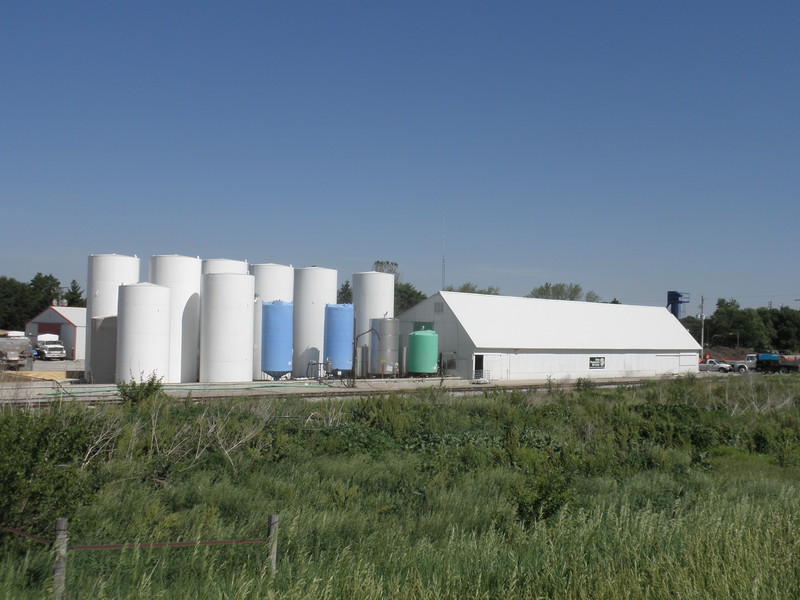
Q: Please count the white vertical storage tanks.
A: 8